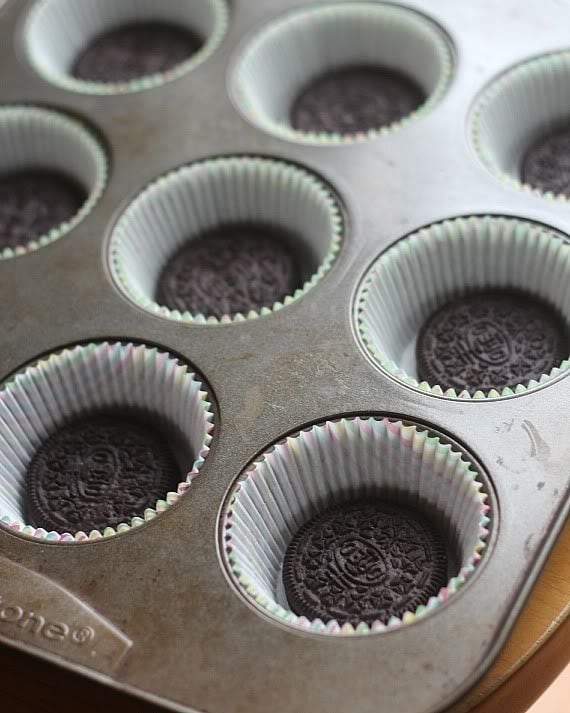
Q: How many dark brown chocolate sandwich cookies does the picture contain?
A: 8